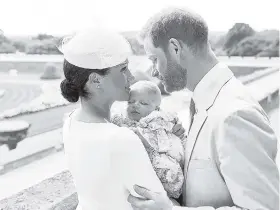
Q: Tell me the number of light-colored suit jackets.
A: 1